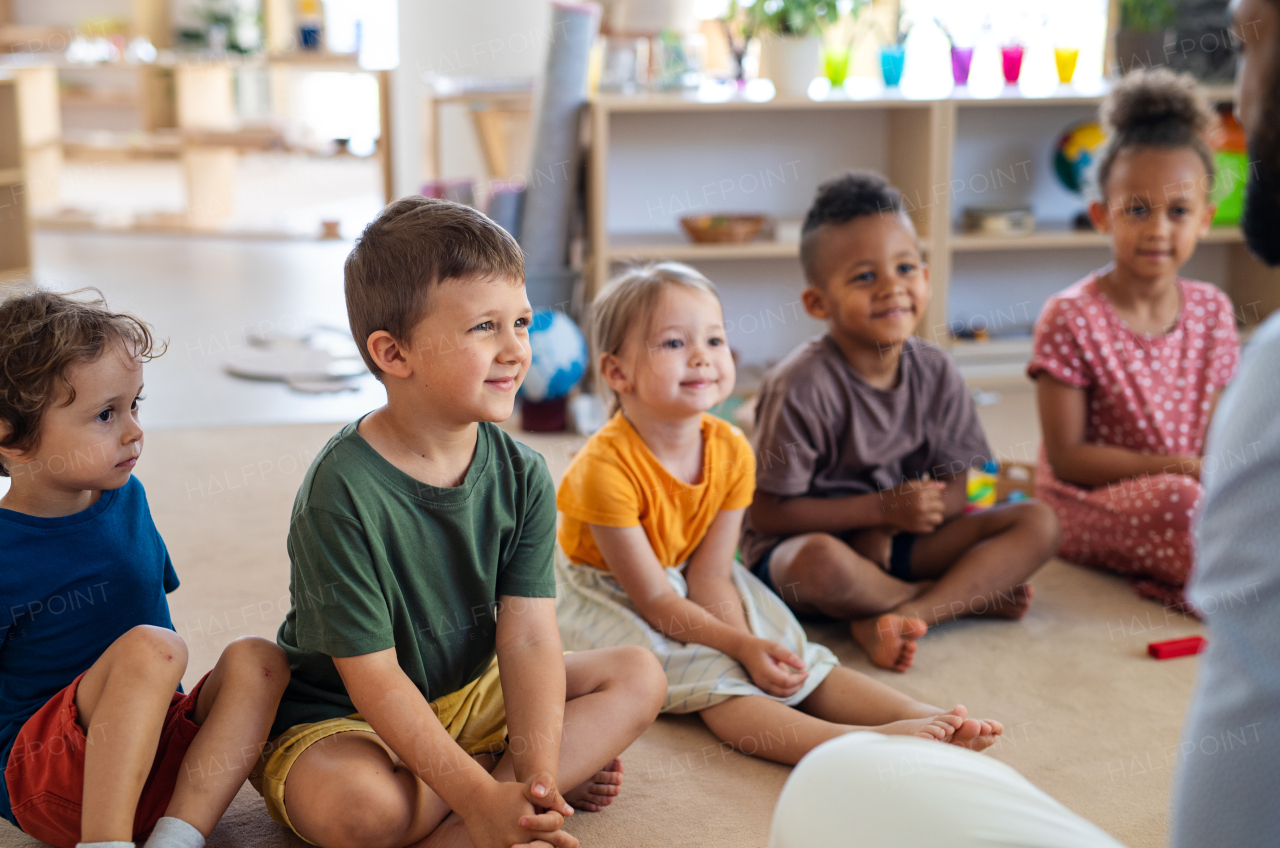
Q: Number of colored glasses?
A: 5